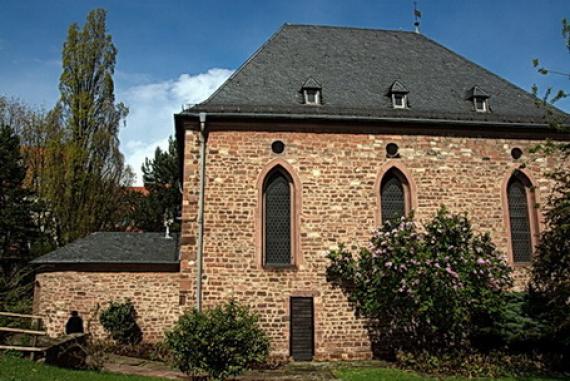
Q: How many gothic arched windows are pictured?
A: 3